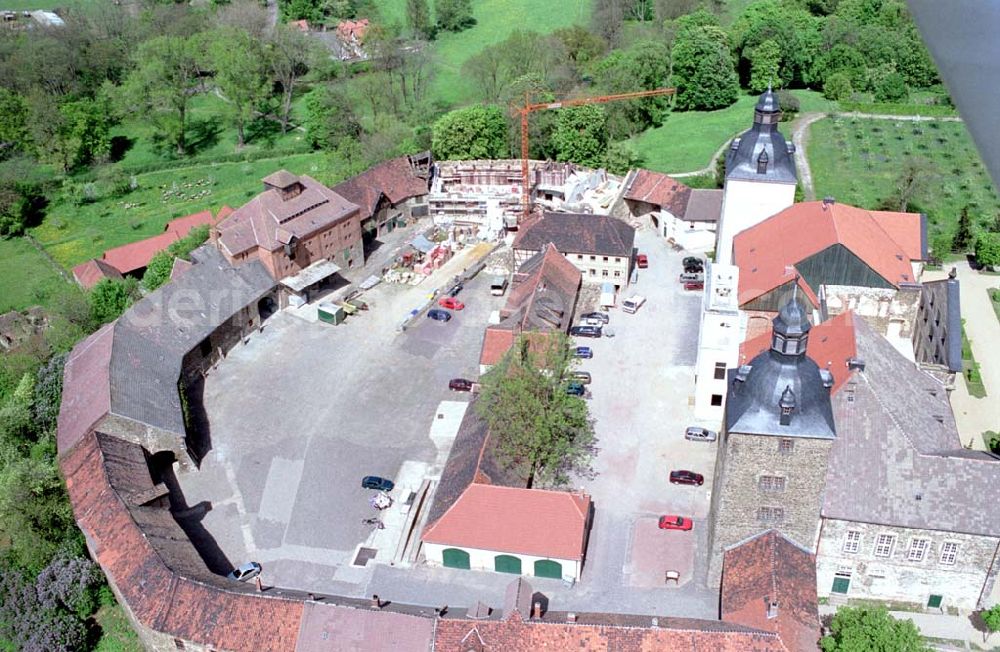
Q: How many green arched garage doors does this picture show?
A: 3